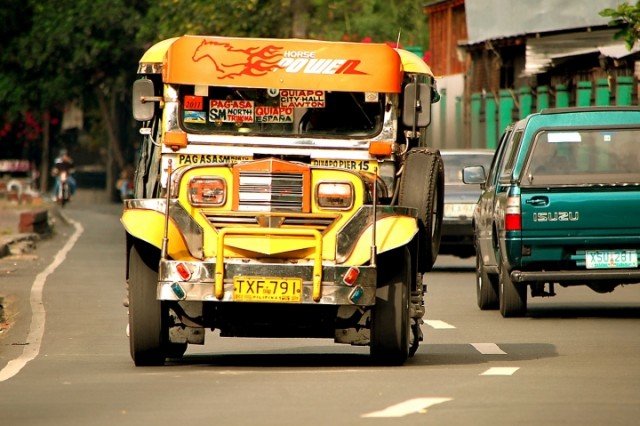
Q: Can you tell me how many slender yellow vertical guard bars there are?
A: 2